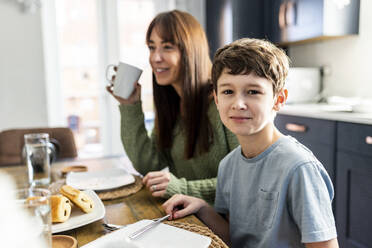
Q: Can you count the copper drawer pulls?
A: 2